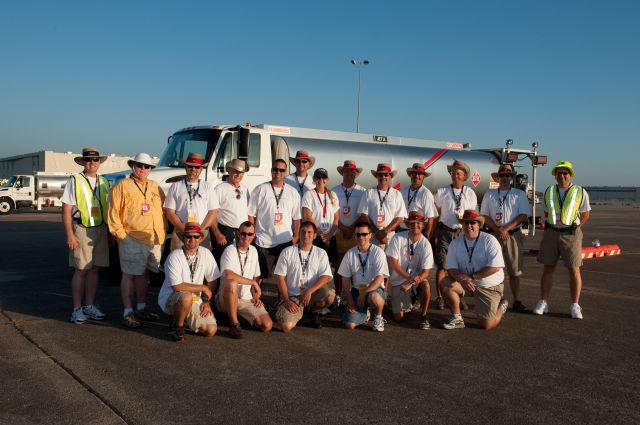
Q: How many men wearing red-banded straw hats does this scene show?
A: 10